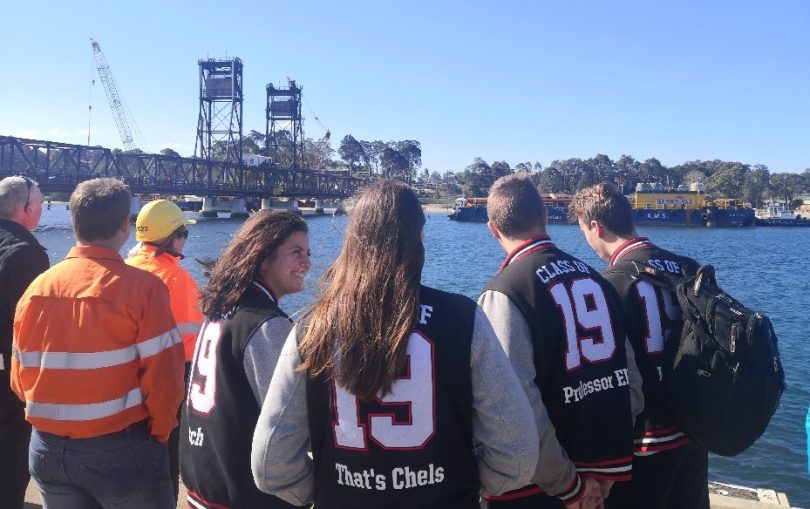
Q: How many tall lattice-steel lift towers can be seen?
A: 2